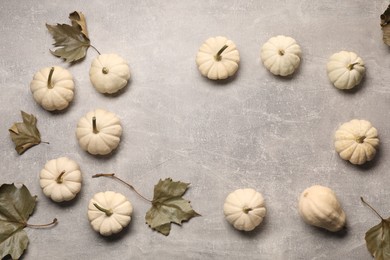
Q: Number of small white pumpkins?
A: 11